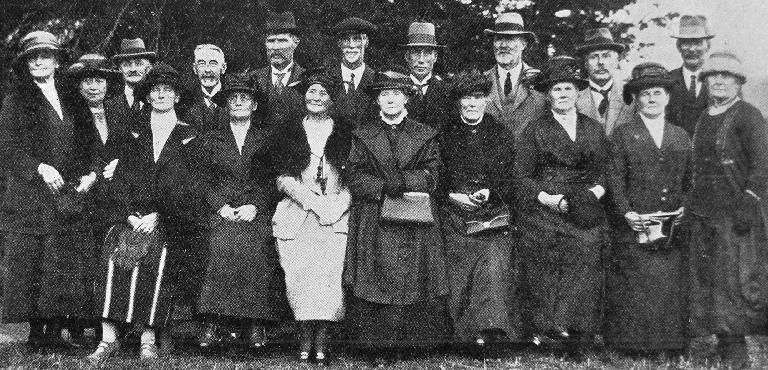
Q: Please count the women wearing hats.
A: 10